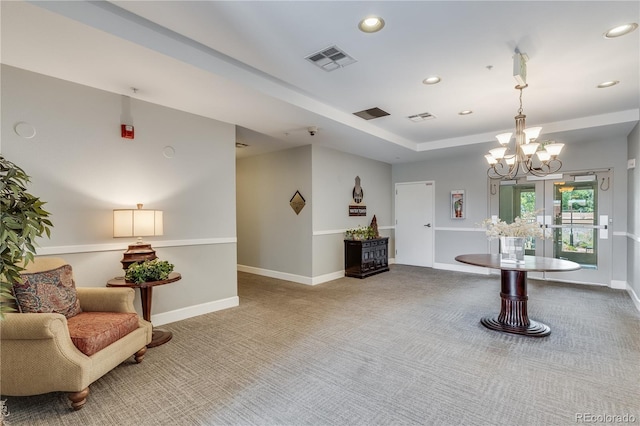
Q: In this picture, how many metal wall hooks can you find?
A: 0